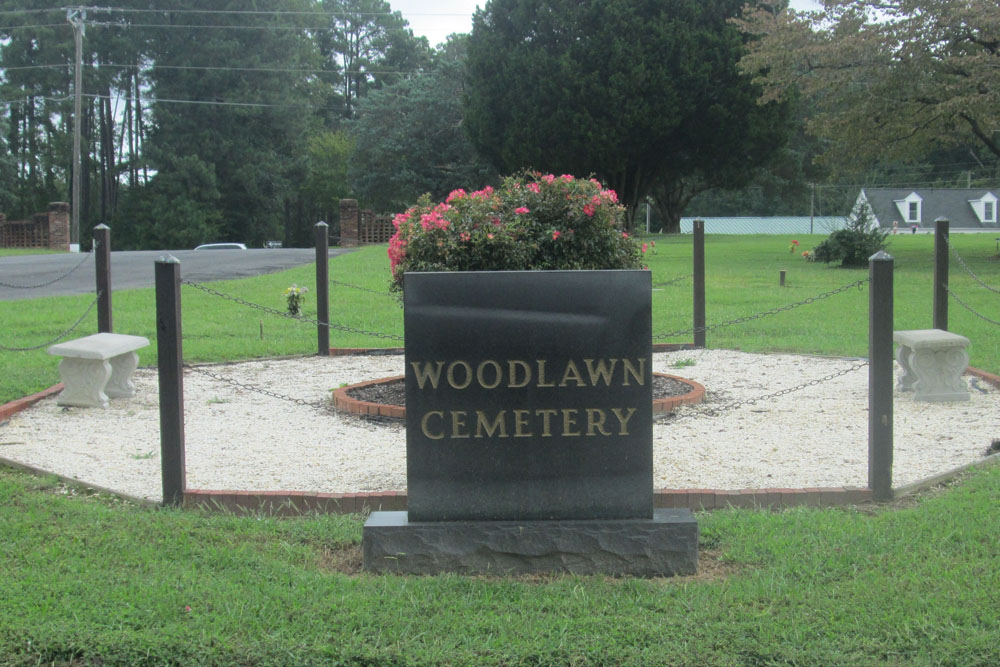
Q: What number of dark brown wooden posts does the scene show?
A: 6